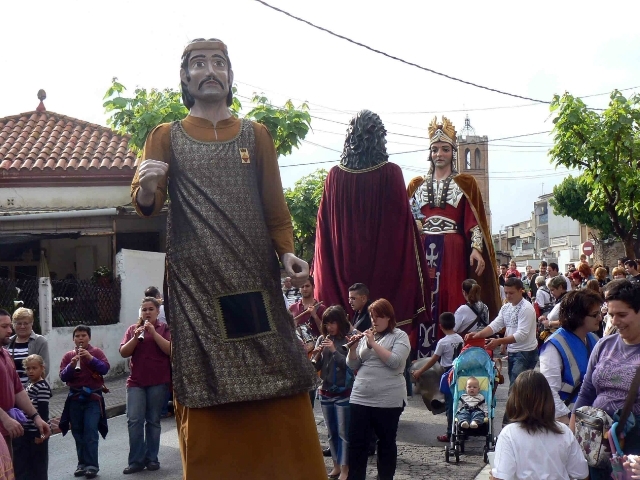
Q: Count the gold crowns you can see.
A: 1